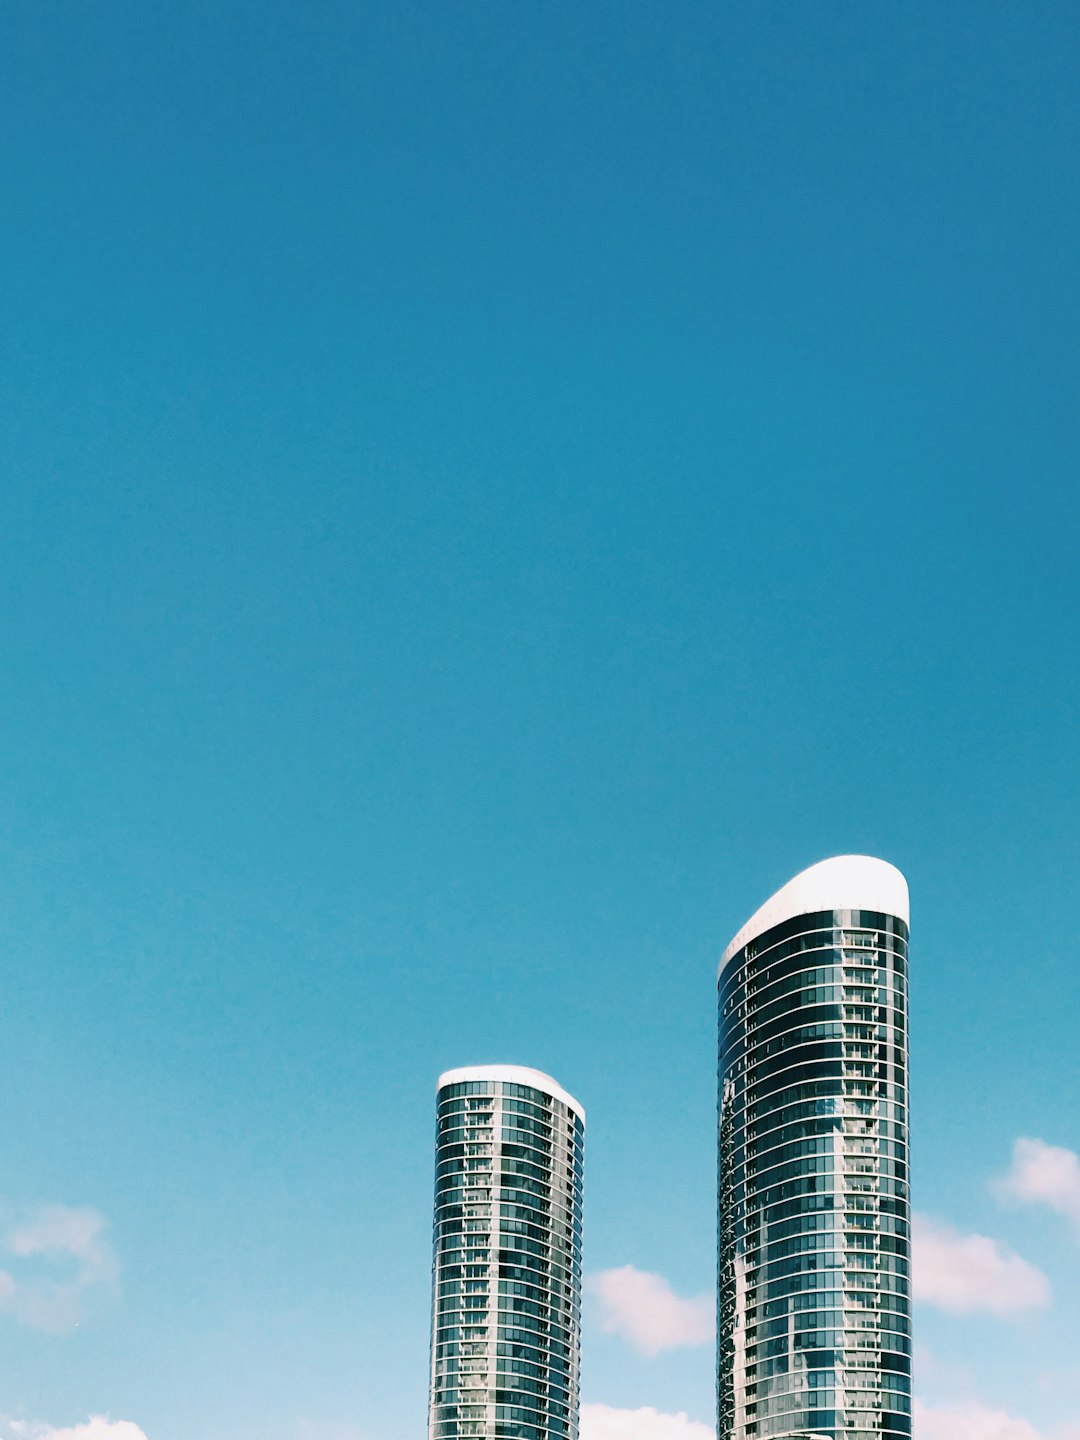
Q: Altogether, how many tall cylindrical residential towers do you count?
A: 2